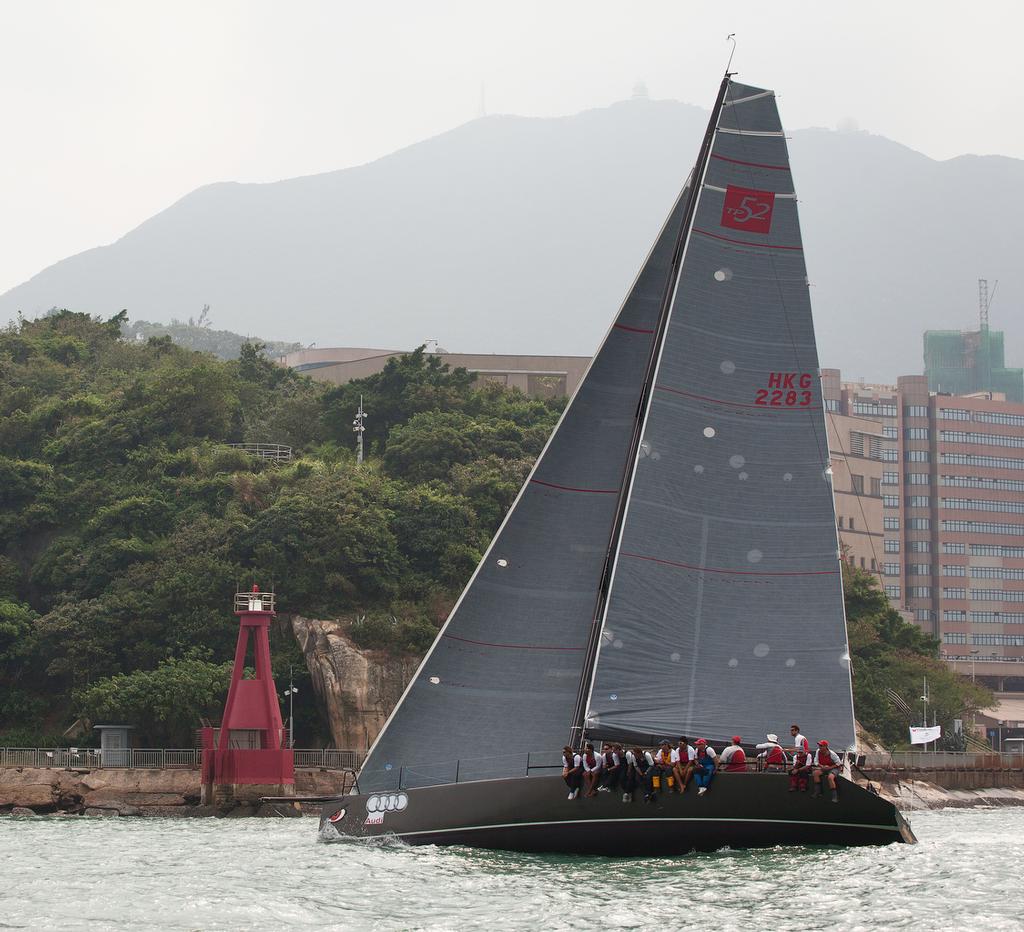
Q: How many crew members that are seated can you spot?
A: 12